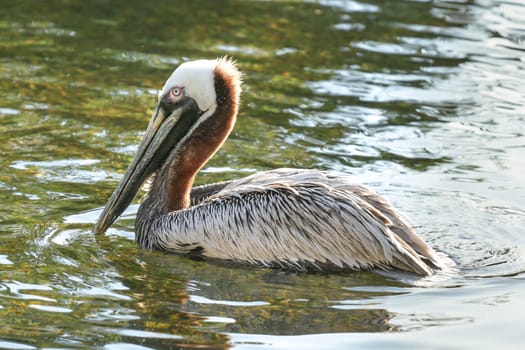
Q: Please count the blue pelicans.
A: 0